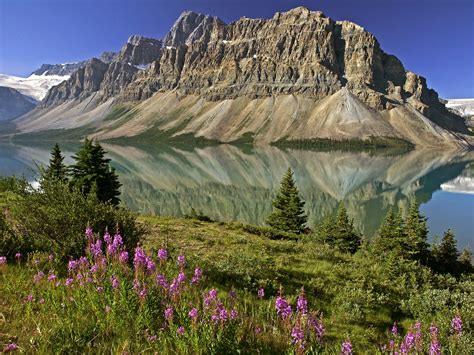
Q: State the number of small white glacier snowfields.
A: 2